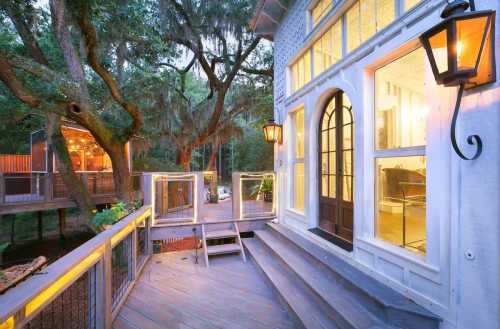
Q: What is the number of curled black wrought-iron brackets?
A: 1